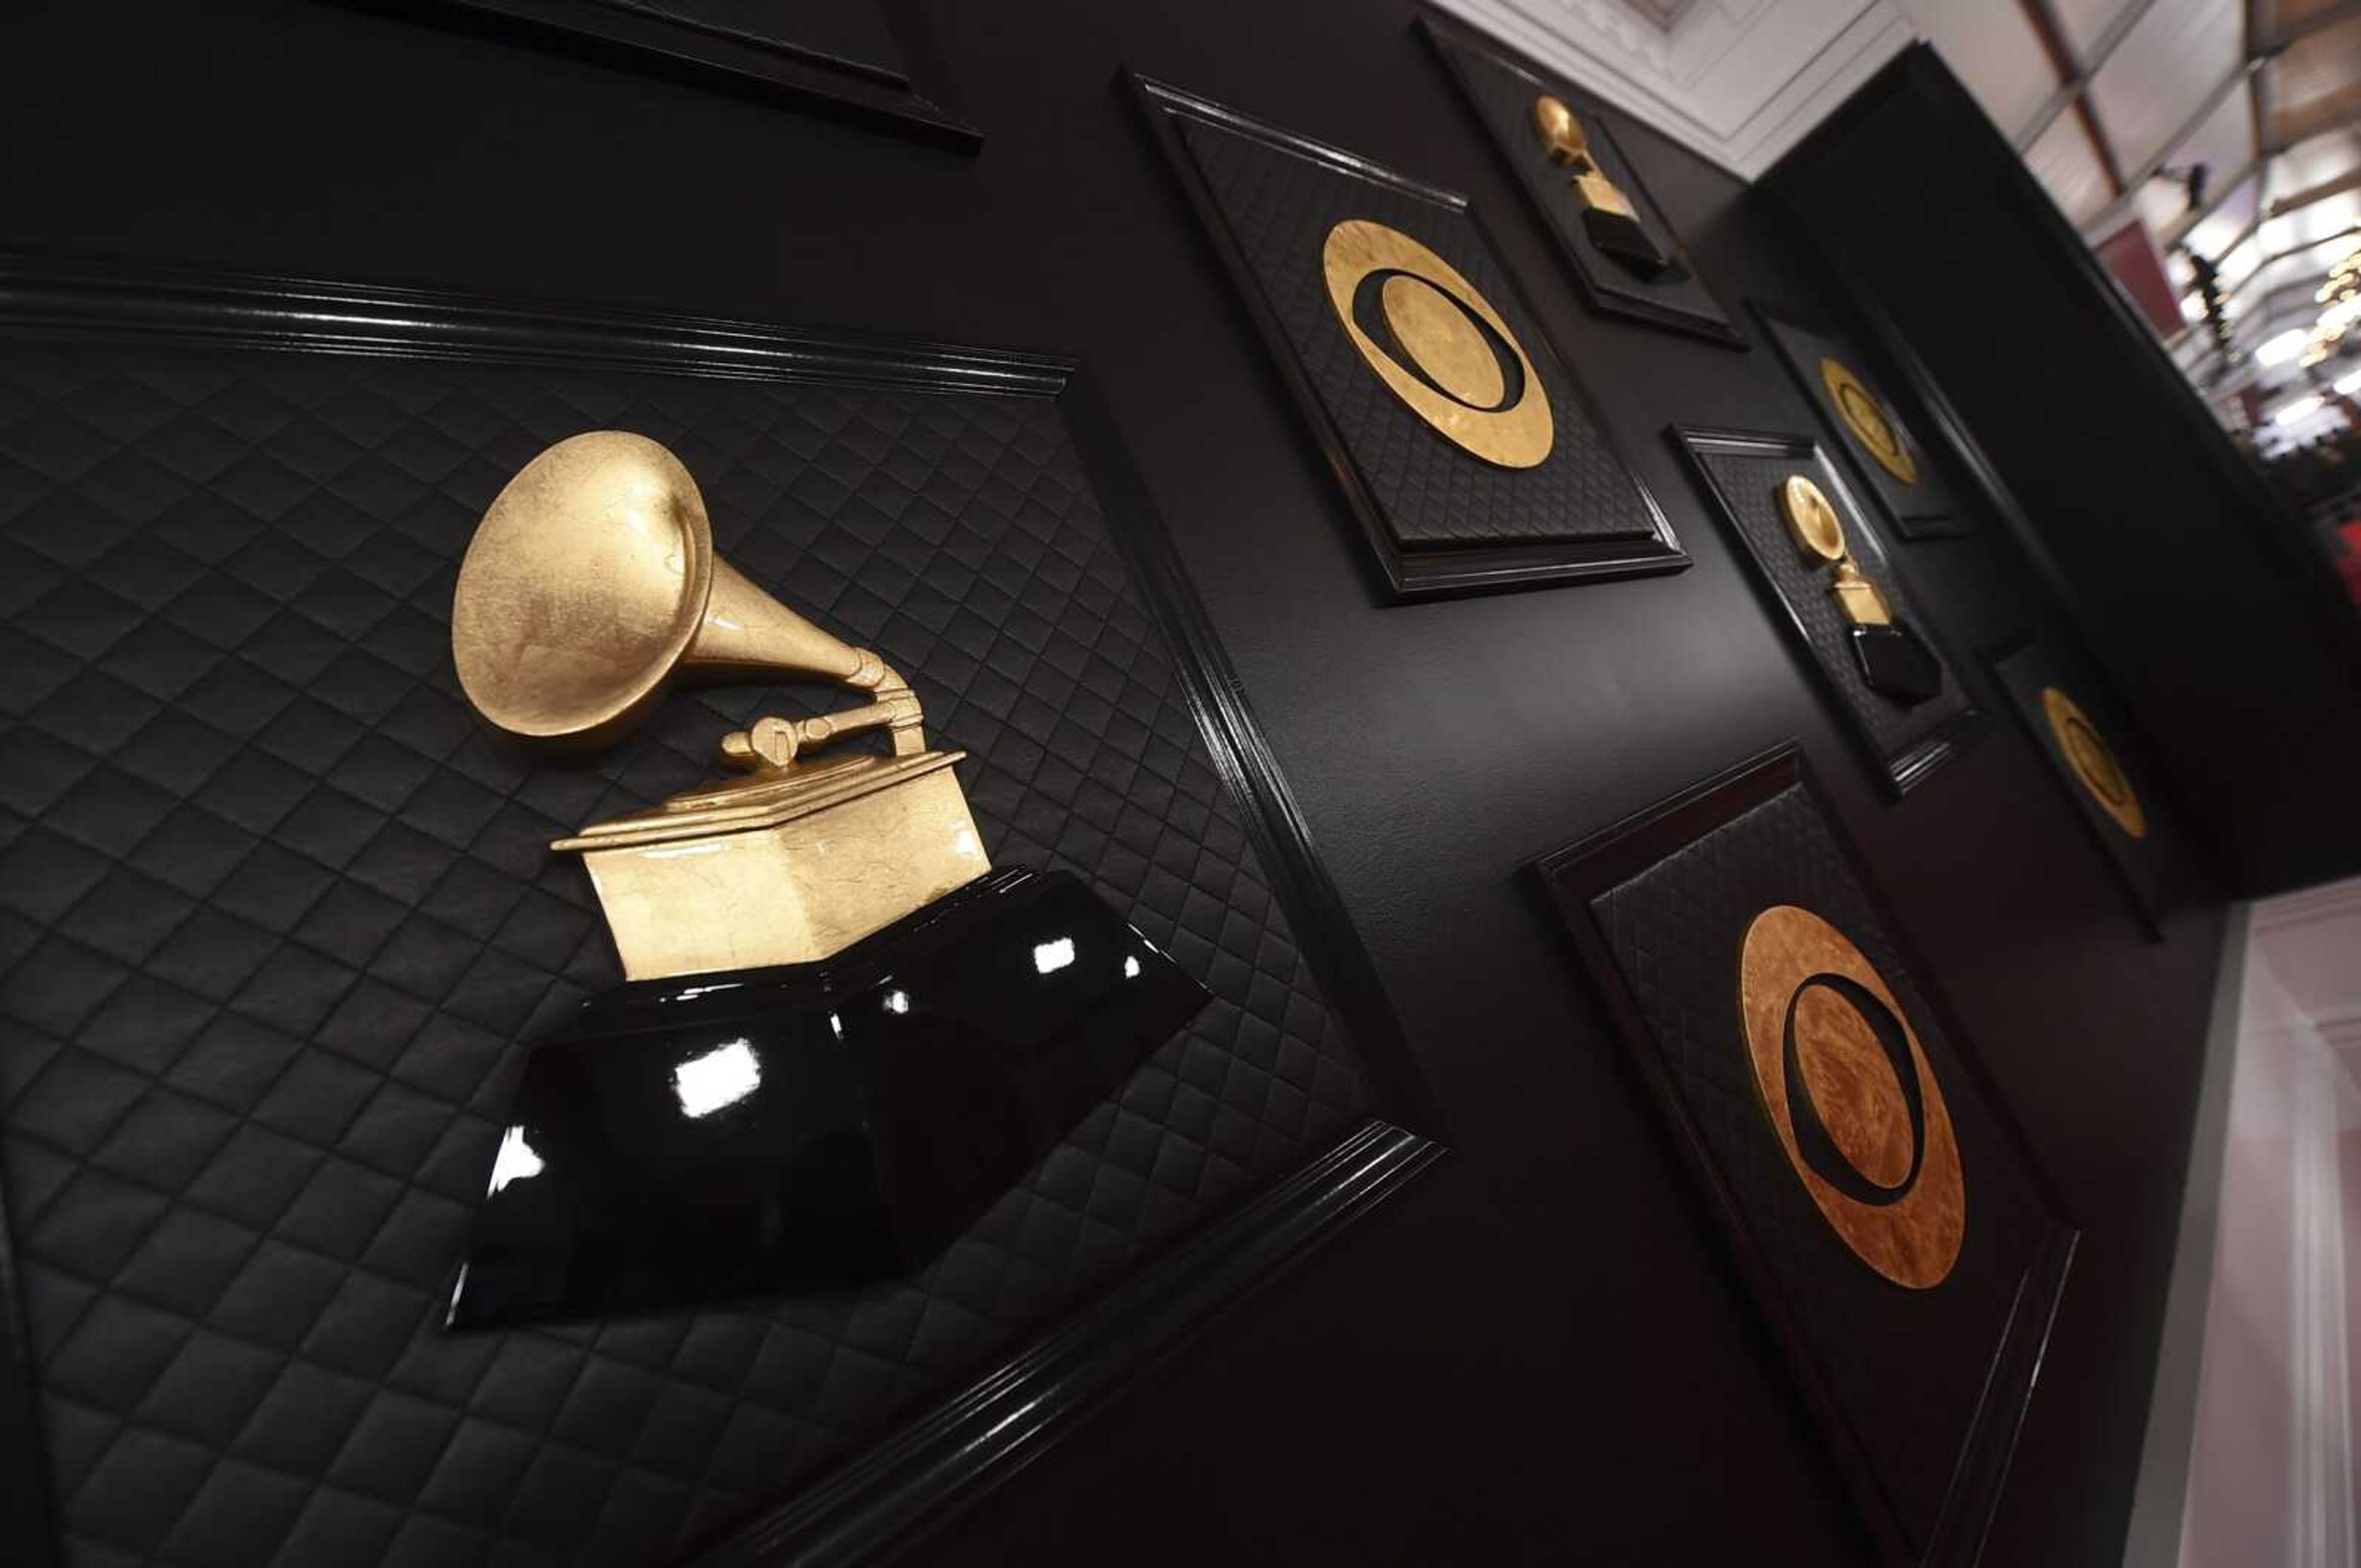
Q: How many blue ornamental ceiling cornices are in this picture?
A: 0